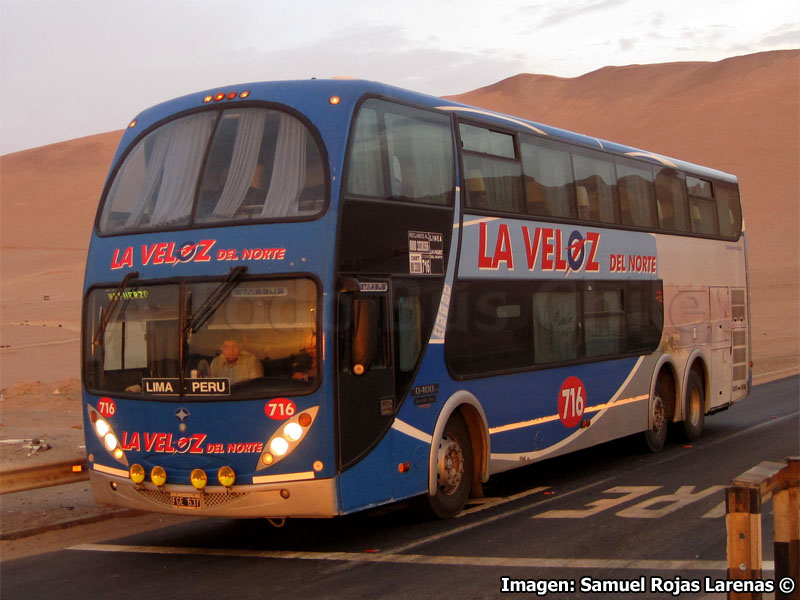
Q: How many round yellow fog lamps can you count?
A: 4